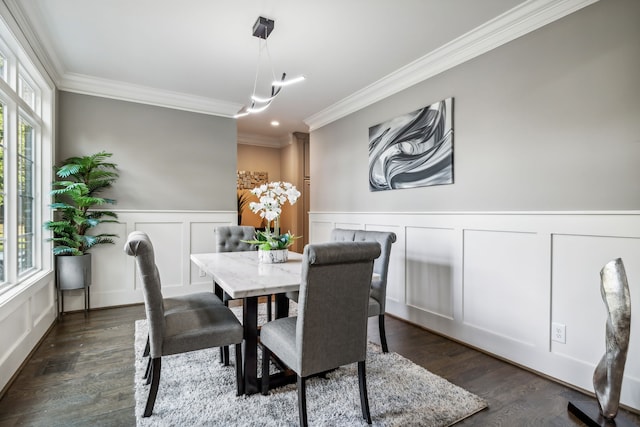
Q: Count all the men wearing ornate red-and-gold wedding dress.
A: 0